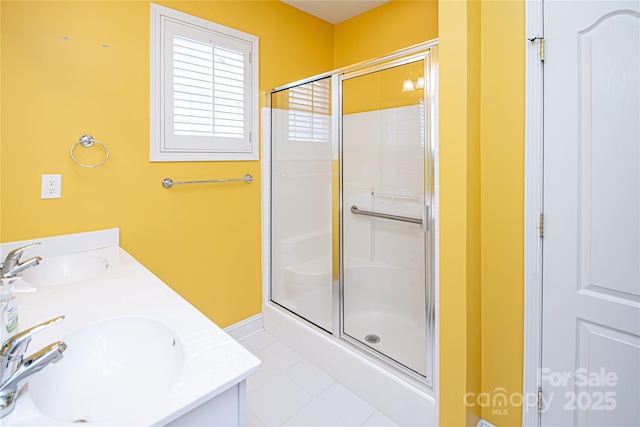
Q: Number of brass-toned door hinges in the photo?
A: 3